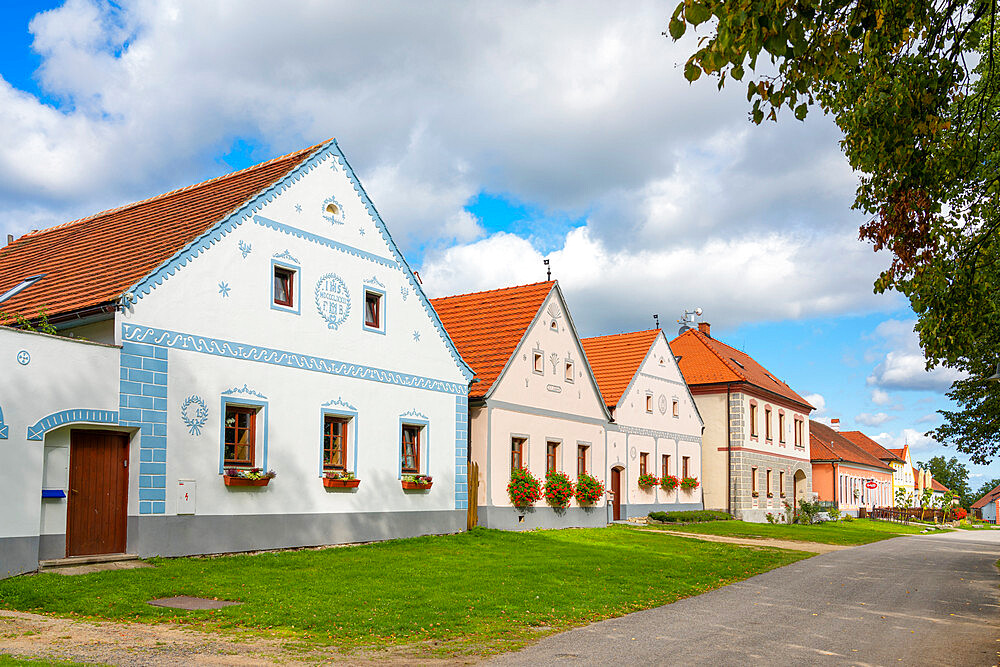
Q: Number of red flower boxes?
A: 3